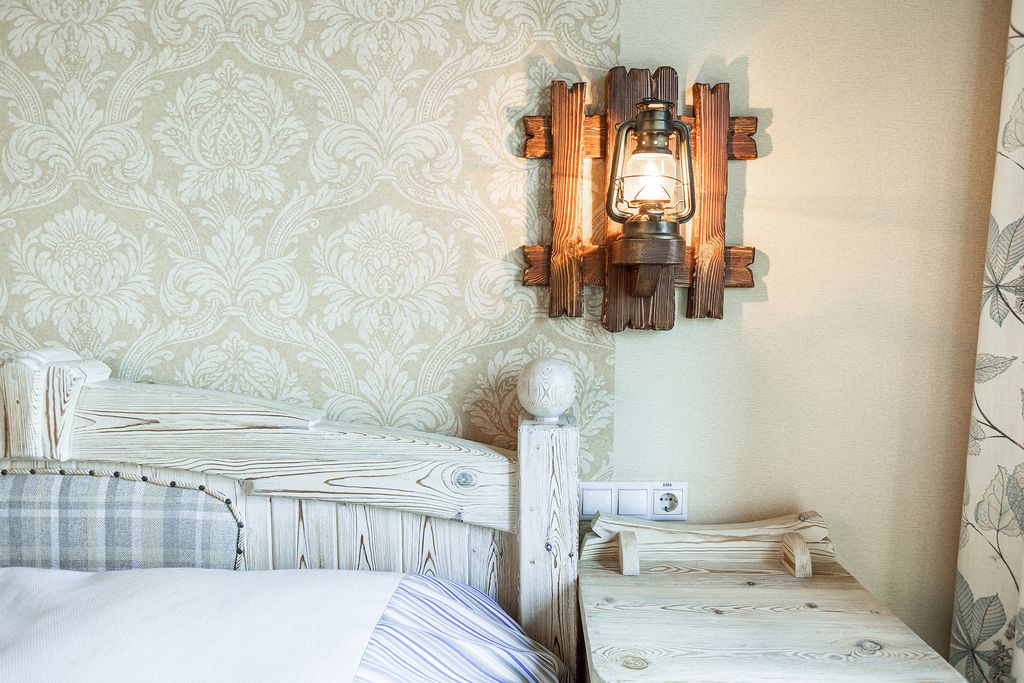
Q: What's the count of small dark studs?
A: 11